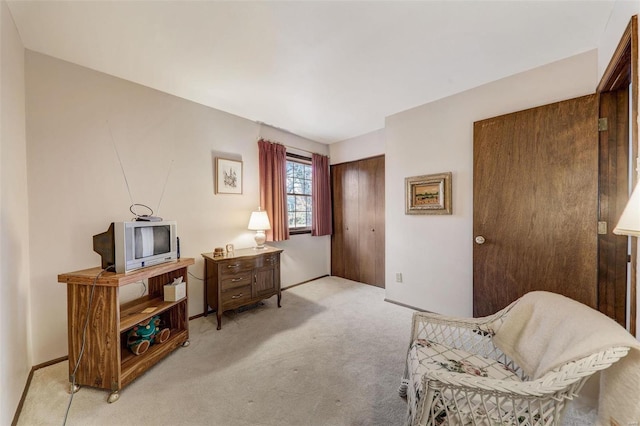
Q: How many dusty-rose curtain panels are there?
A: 2